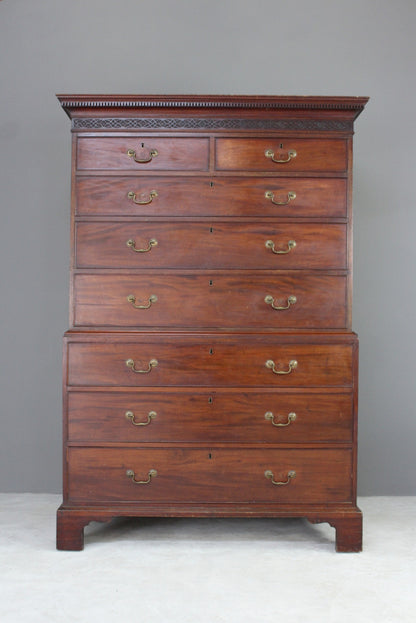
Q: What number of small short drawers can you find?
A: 2